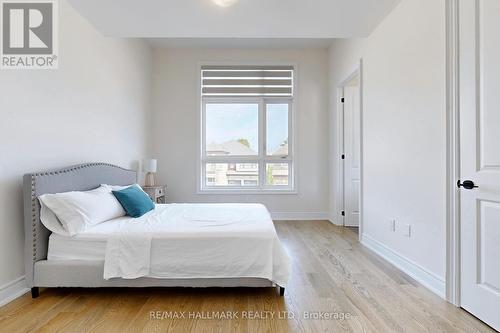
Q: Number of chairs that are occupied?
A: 0